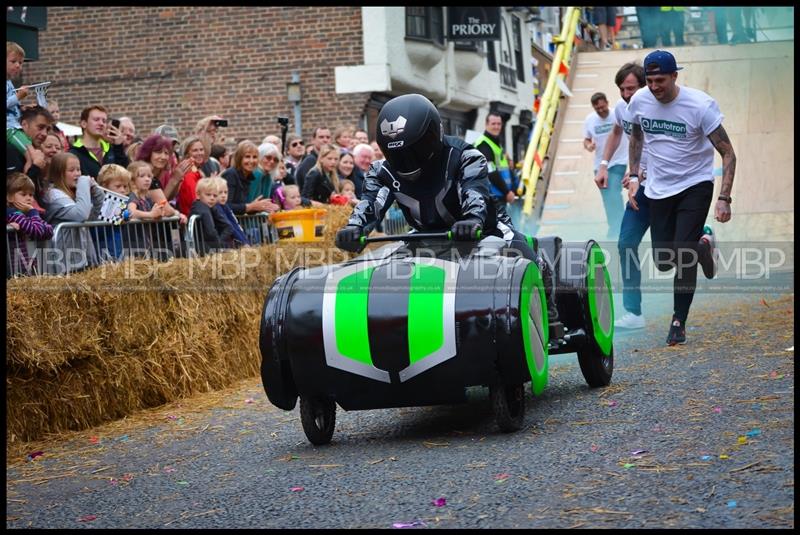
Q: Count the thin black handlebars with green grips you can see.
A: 1